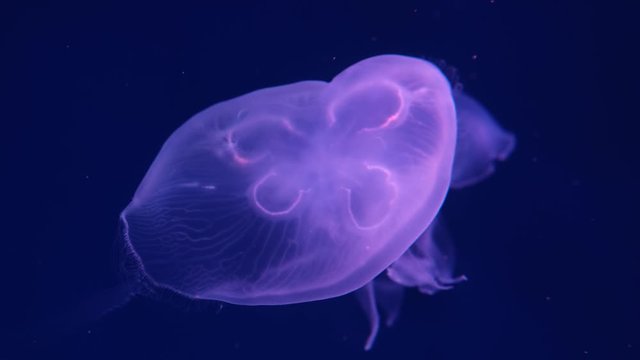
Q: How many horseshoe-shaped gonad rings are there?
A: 4